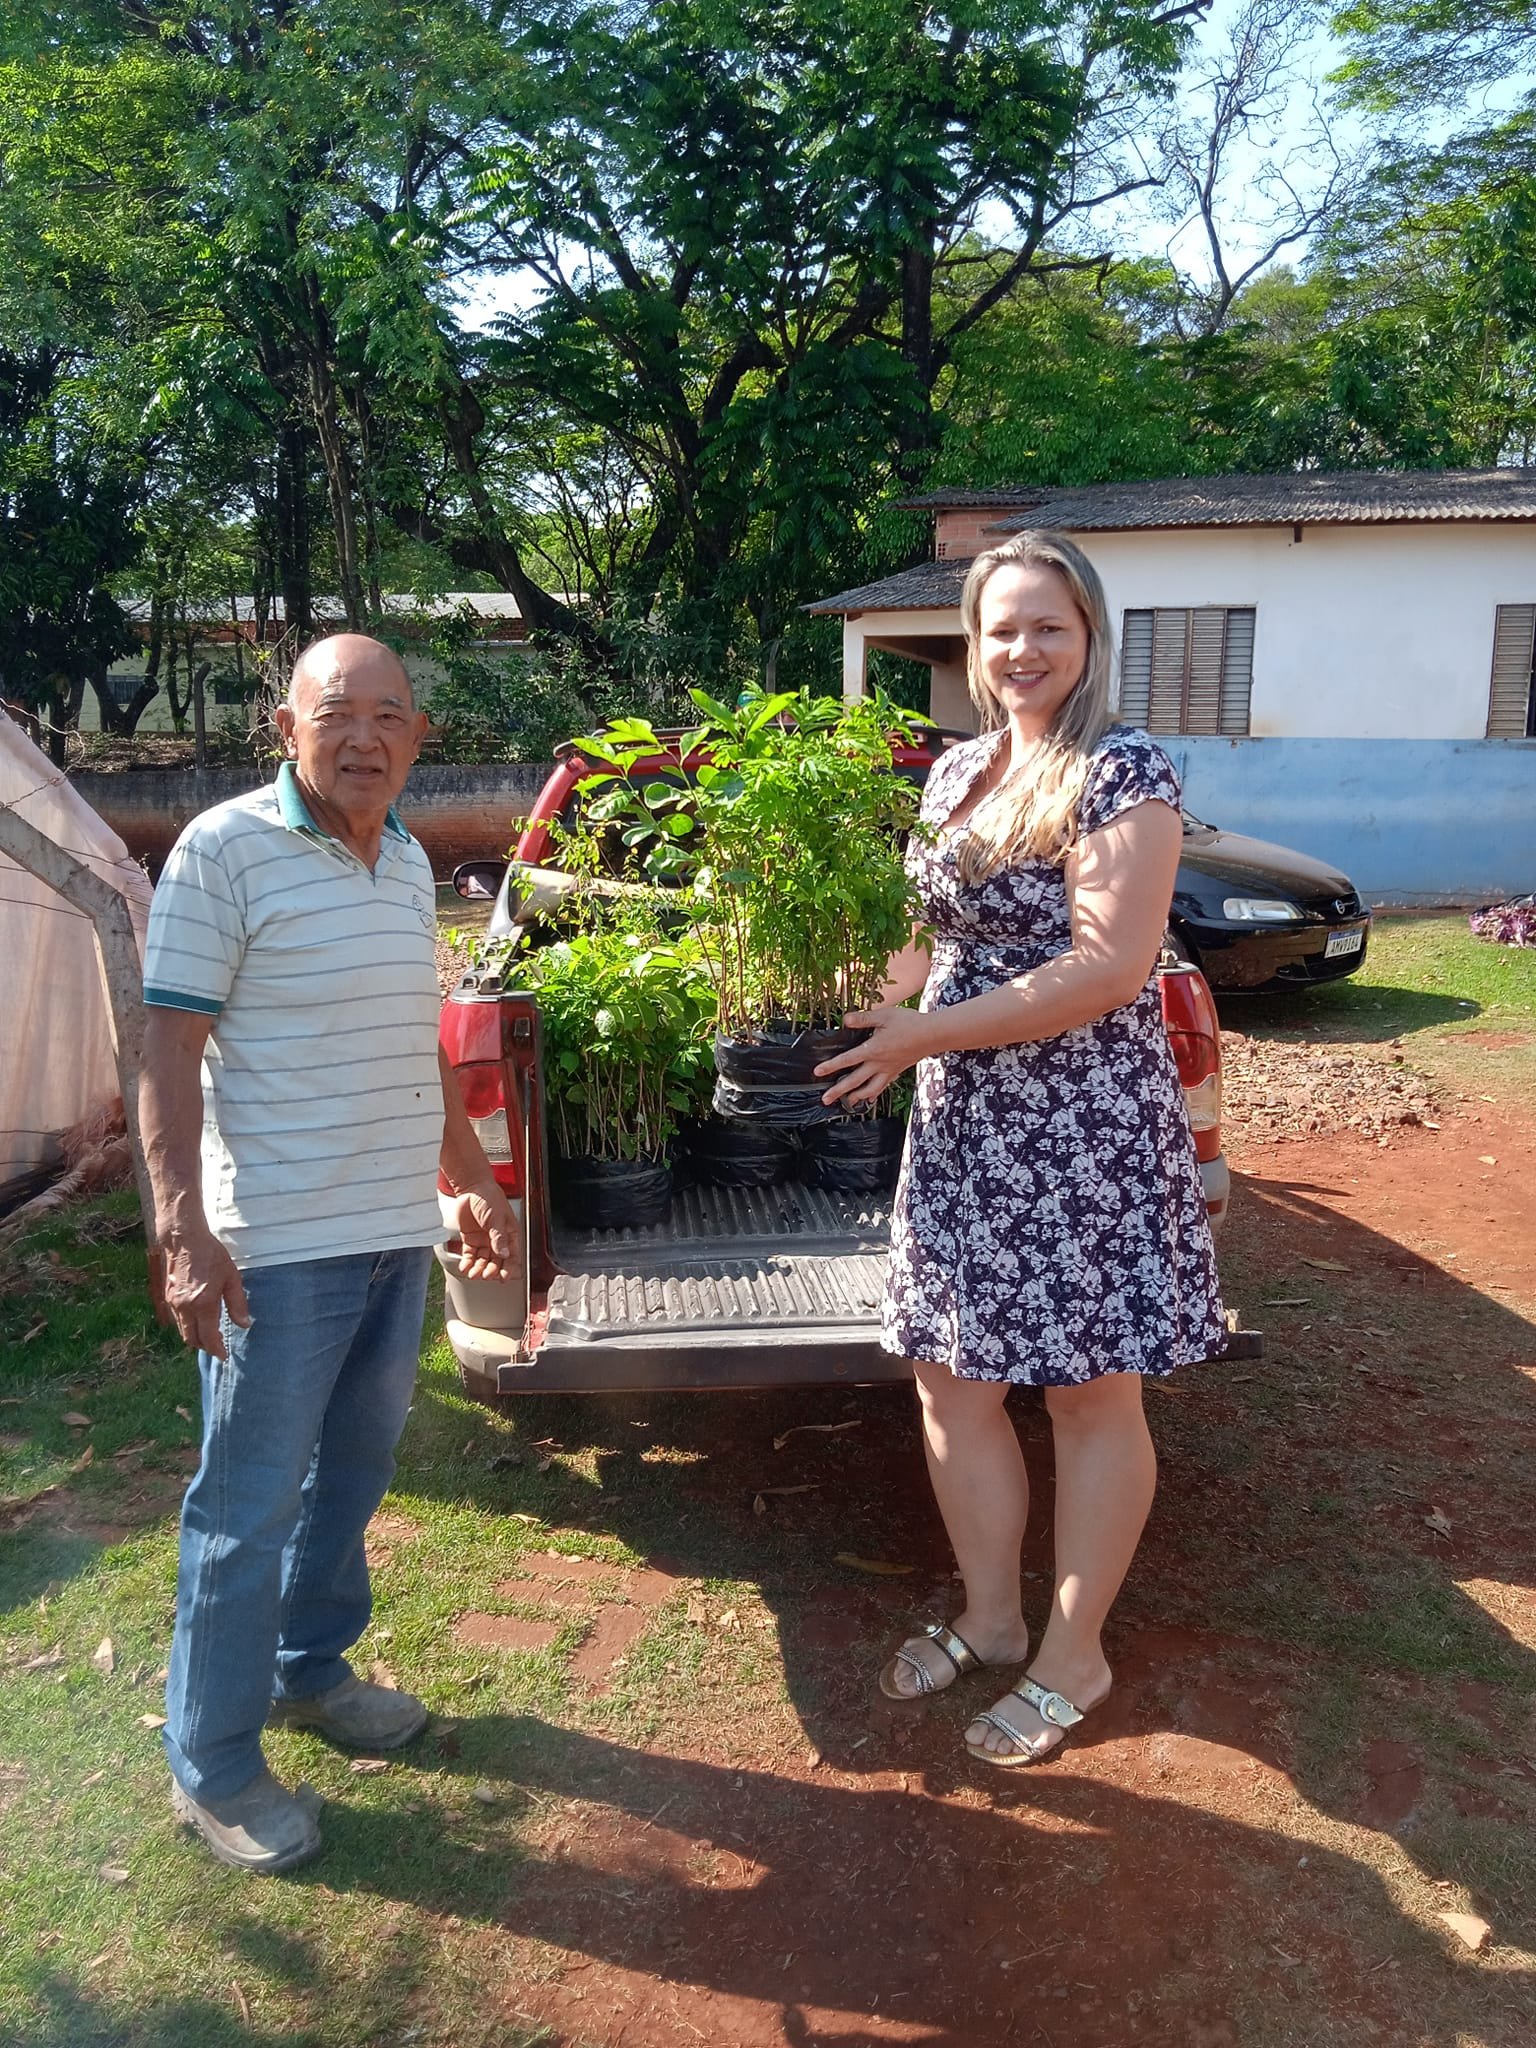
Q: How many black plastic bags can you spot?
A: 4